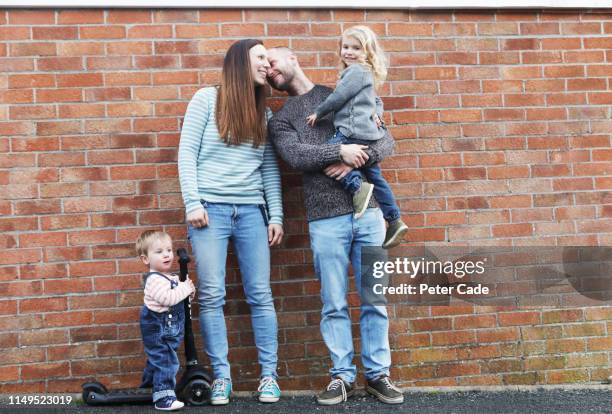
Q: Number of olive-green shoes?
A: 2